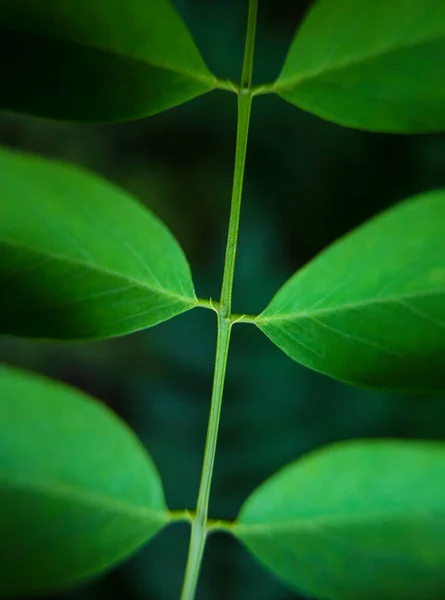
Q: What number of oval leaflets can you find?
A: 6